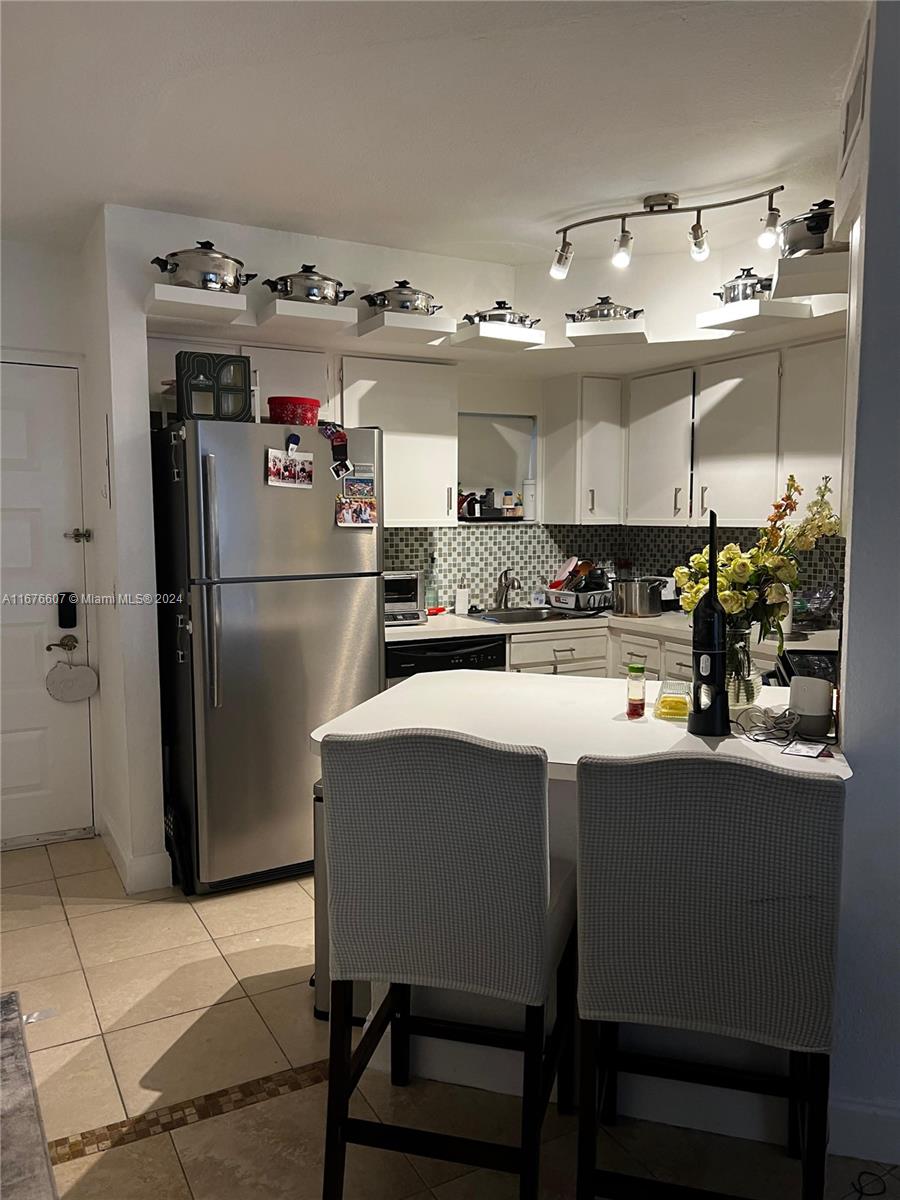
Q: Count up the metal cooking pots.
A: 8